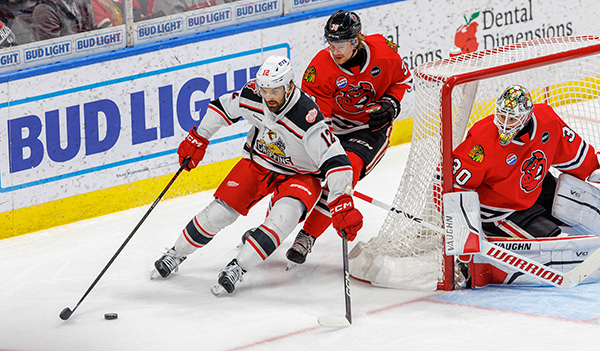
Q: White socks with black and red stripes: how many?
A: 2